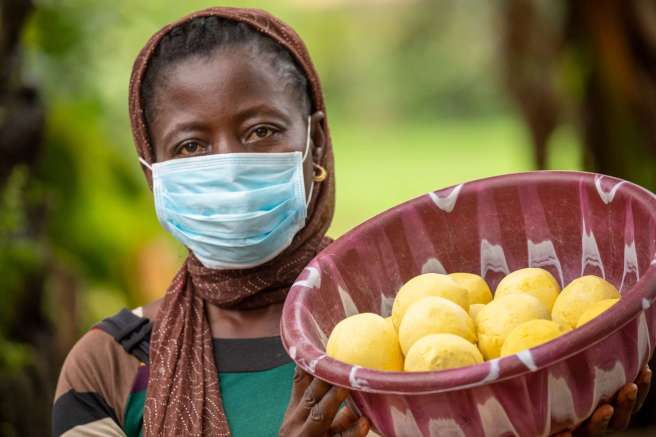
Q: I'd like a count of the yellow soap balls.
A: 10